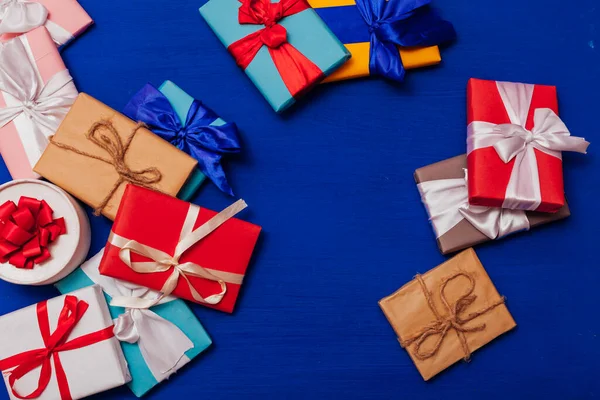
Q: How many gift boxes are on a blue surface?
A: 13